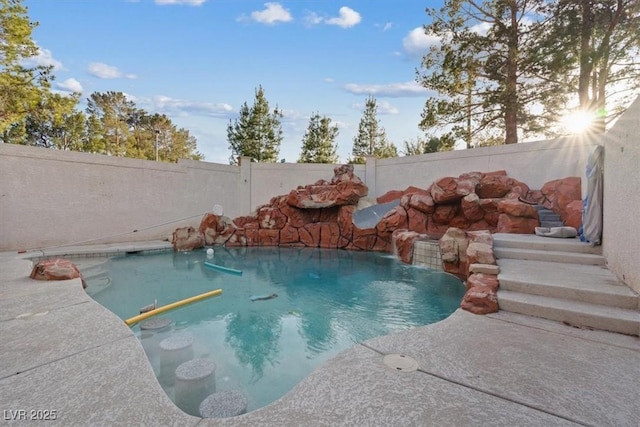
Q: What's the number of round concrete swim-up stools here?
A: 4